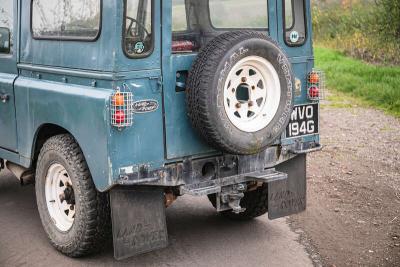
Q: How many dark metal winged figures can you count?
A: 0